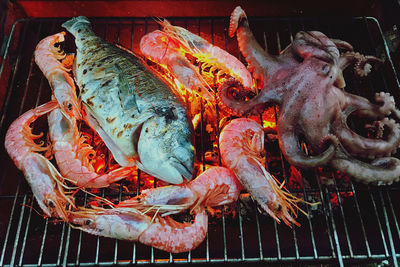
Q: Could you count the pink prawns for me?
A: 8